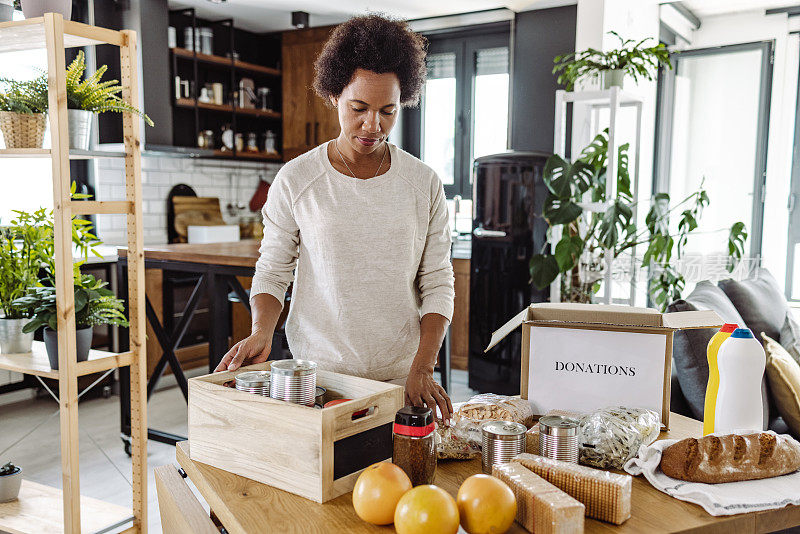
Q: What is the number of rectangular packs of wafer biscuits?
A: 2